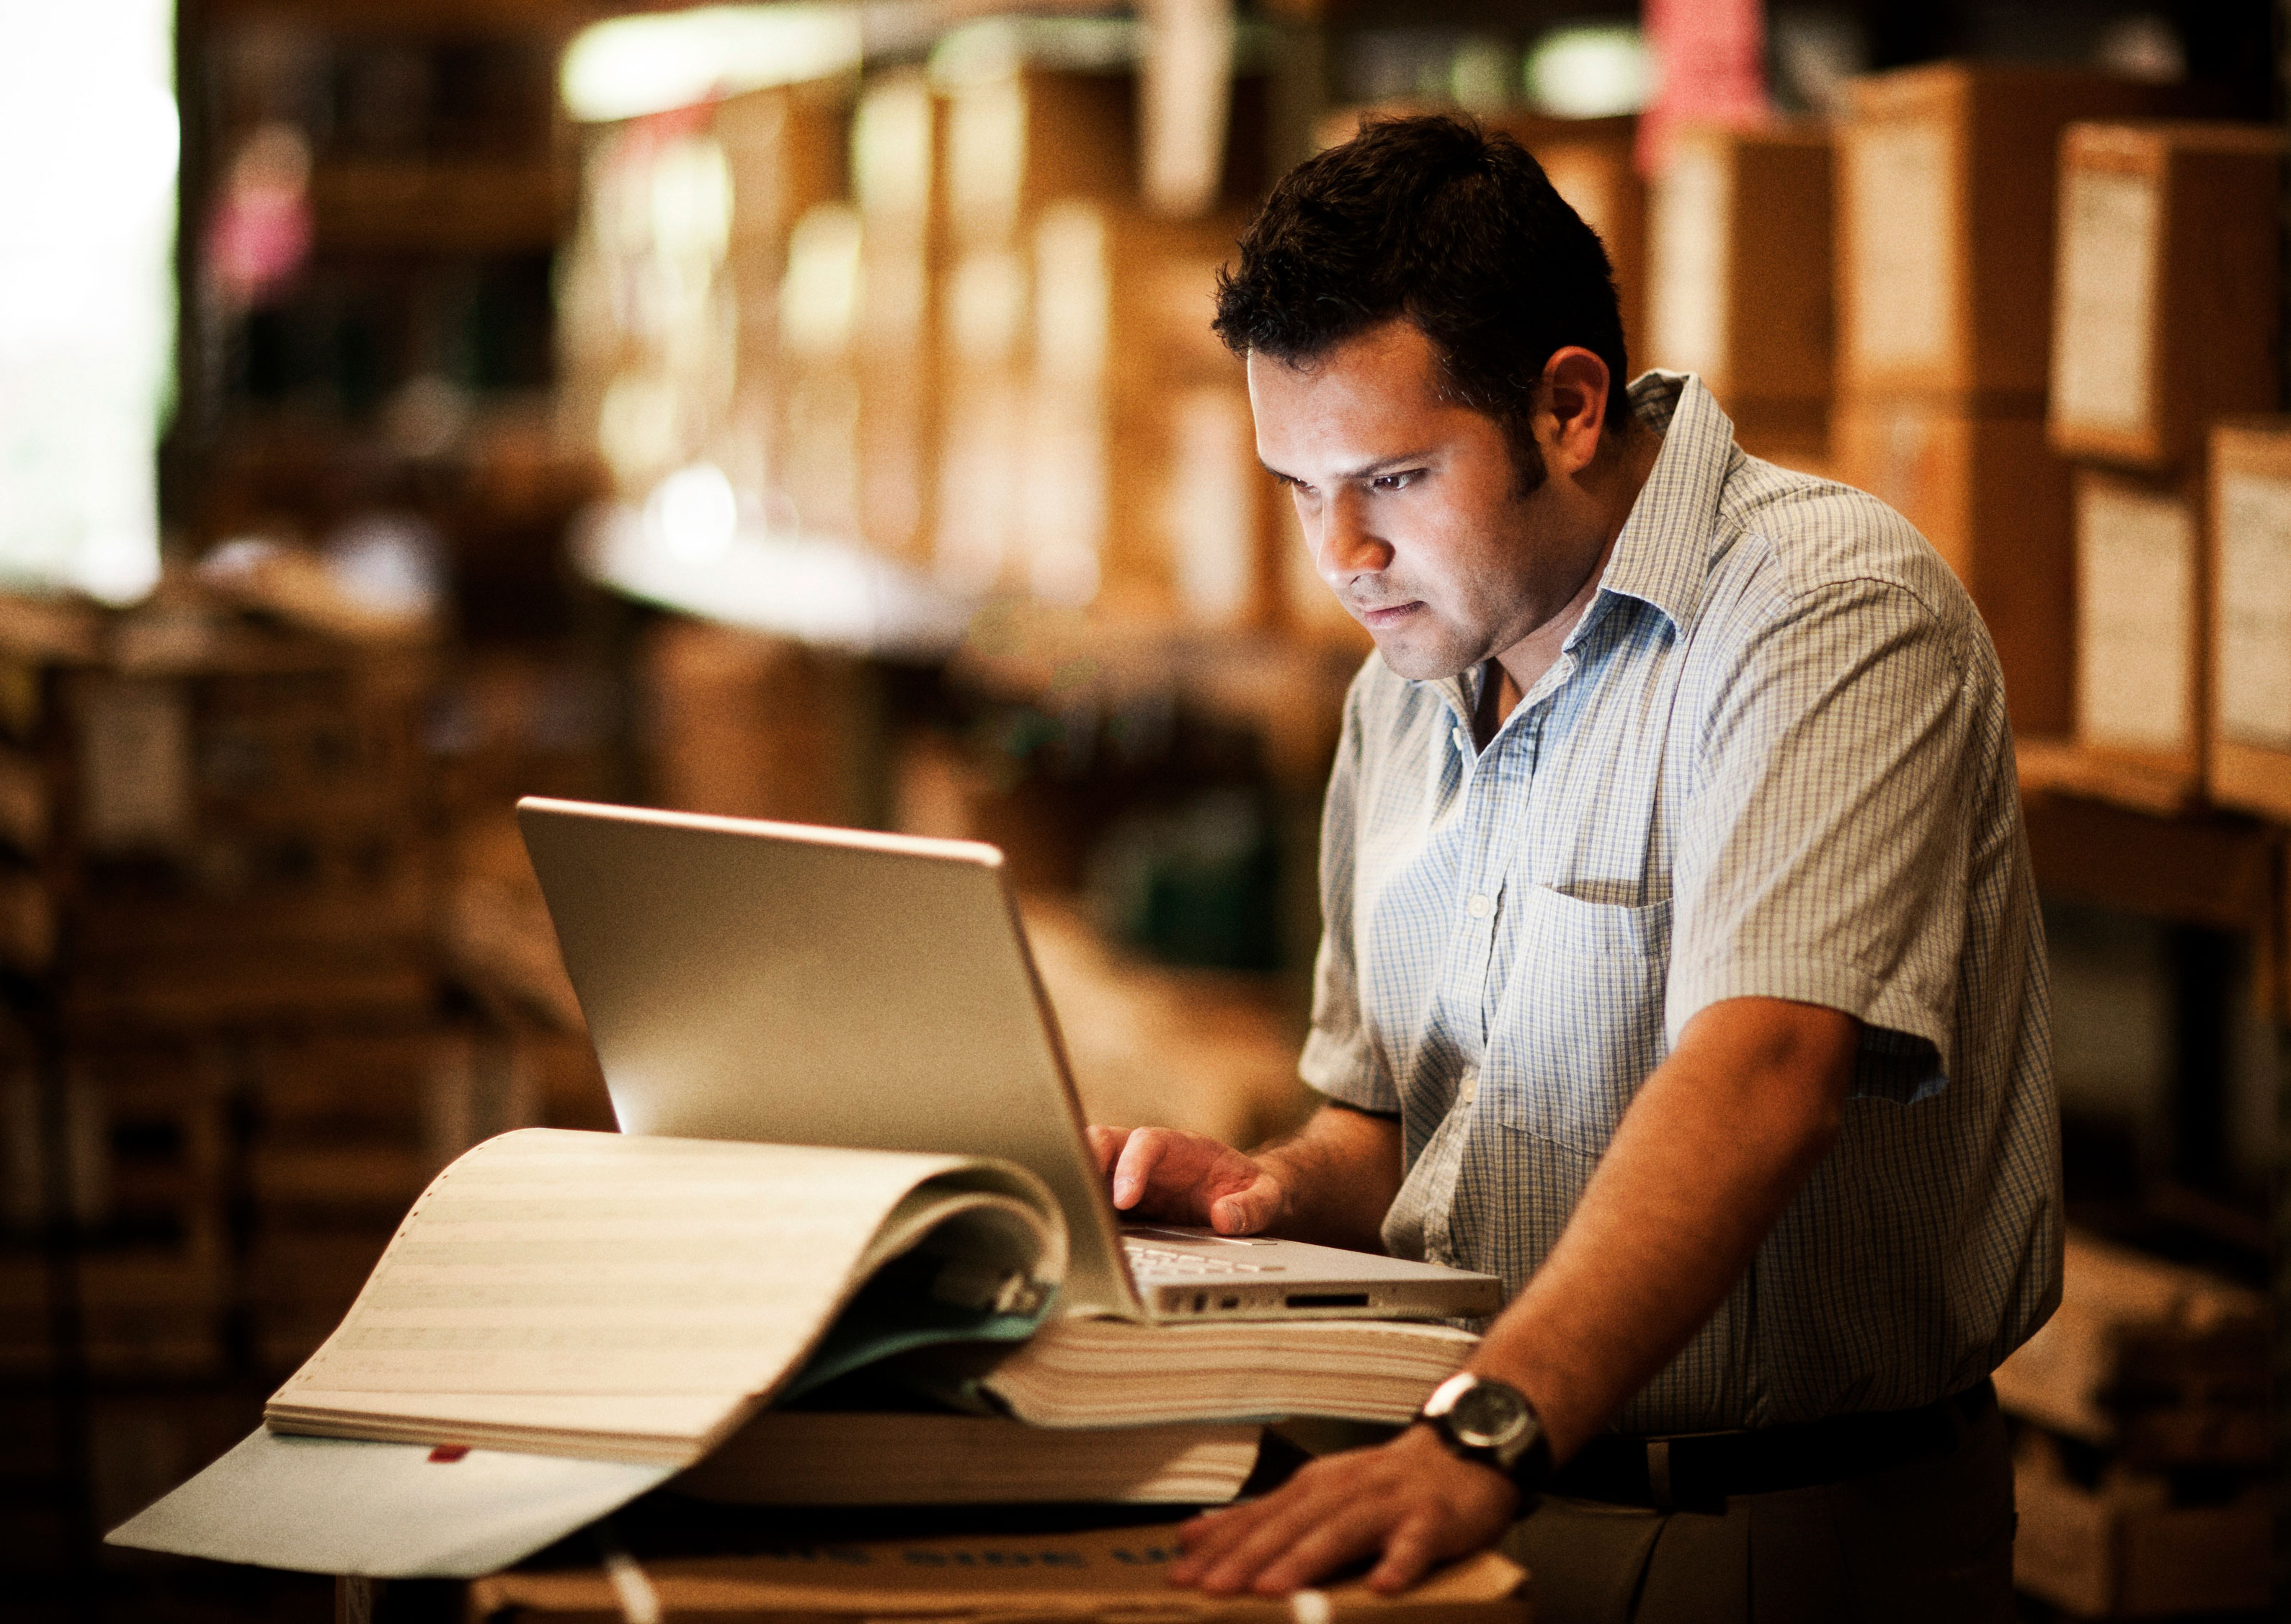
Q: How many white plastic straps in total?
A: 2